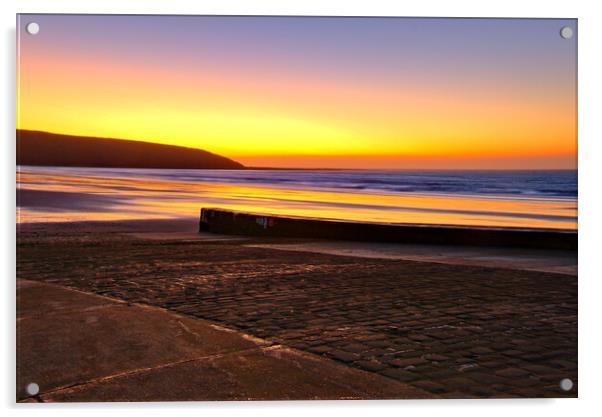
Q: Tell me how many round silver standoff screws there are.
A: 4